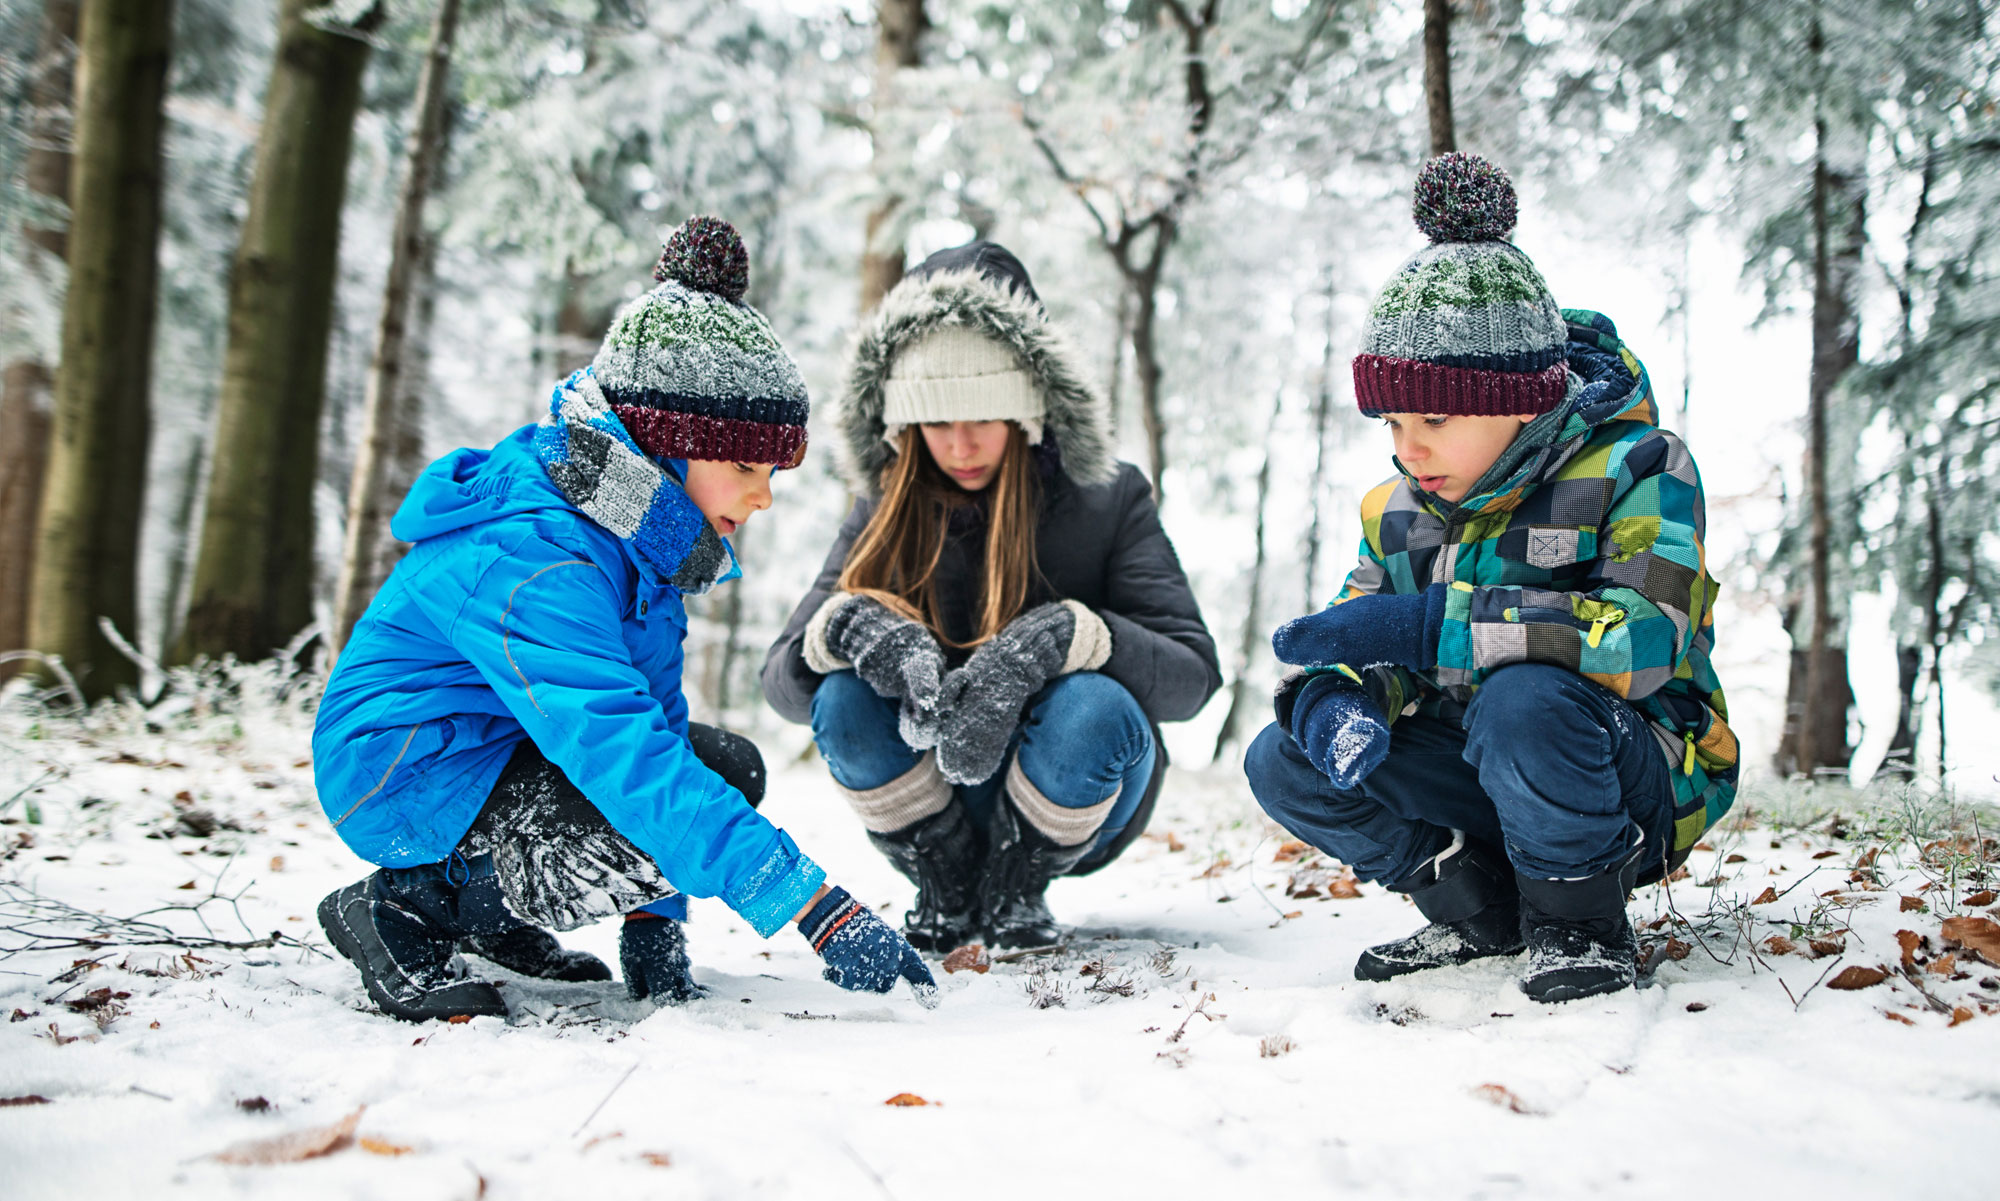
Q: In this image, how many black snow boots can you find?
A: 6